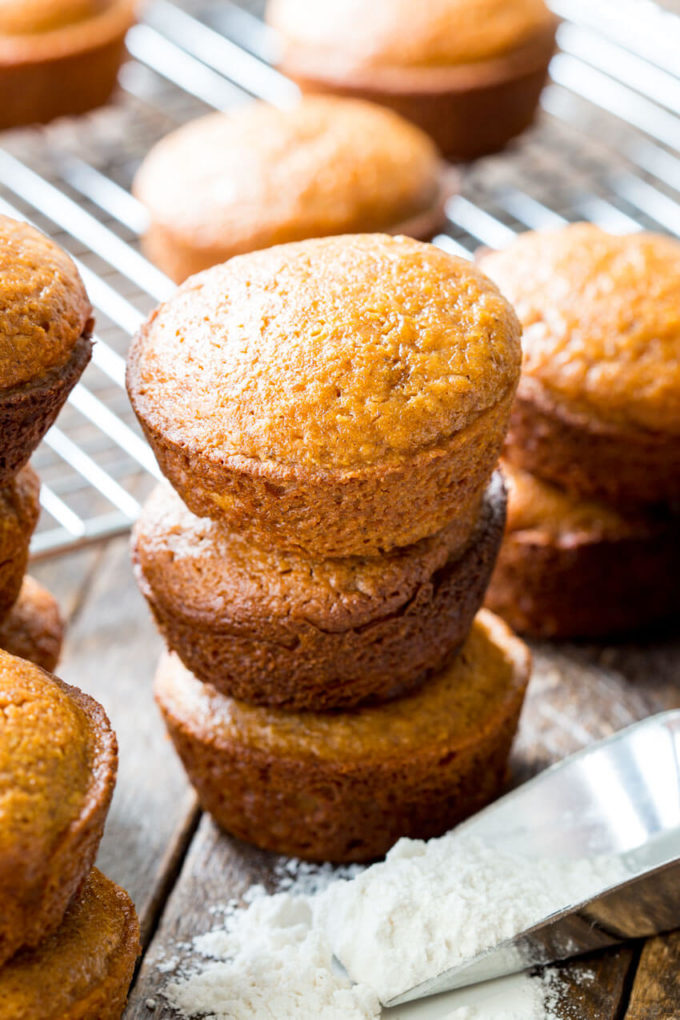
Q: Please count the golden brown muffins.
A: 13